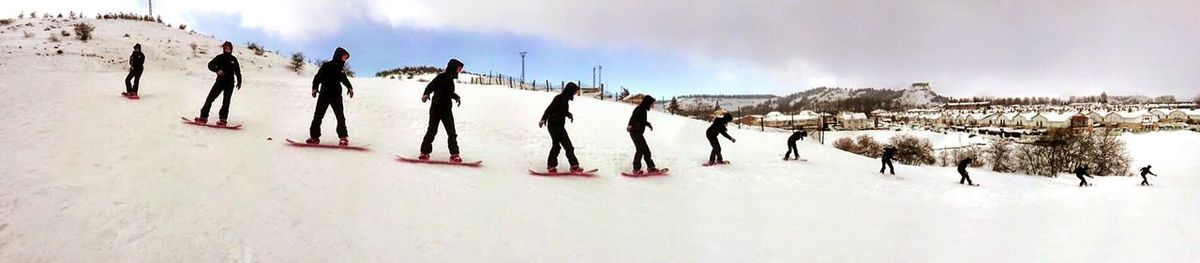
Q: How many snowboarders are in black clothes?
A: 12